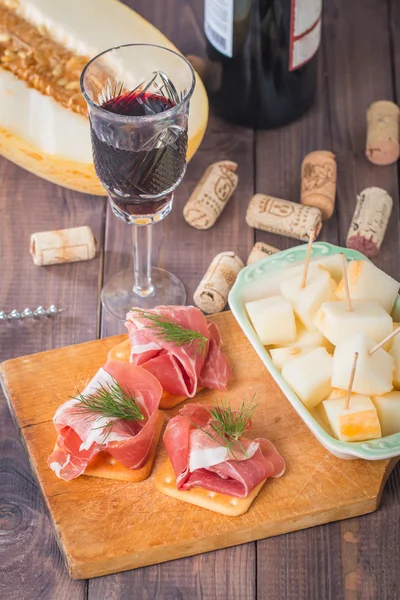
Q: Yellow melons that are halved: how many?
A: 1